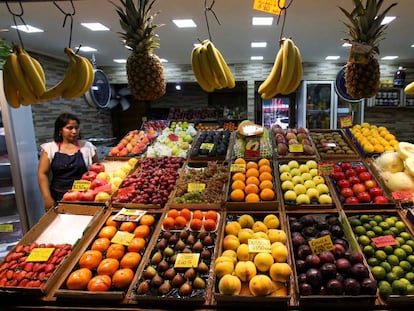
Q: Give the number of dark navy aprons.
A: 1